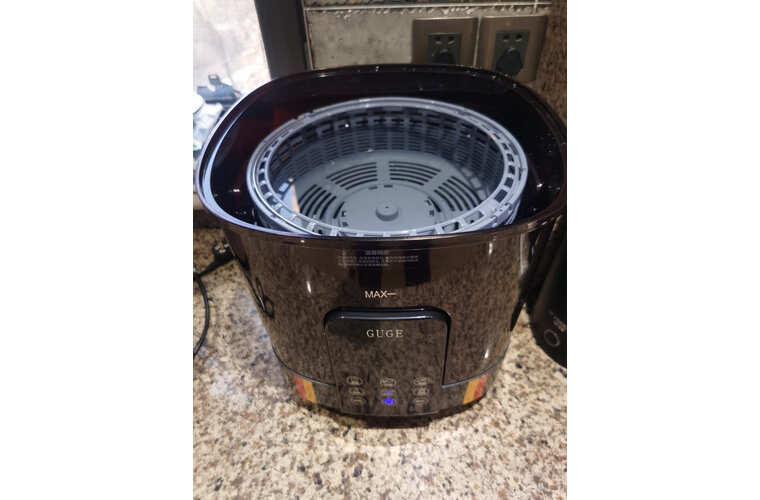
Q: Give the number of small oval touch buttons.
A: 9